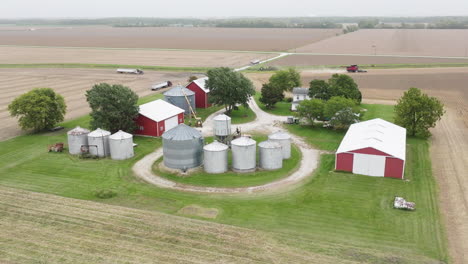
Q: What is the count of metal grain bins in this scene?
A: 10